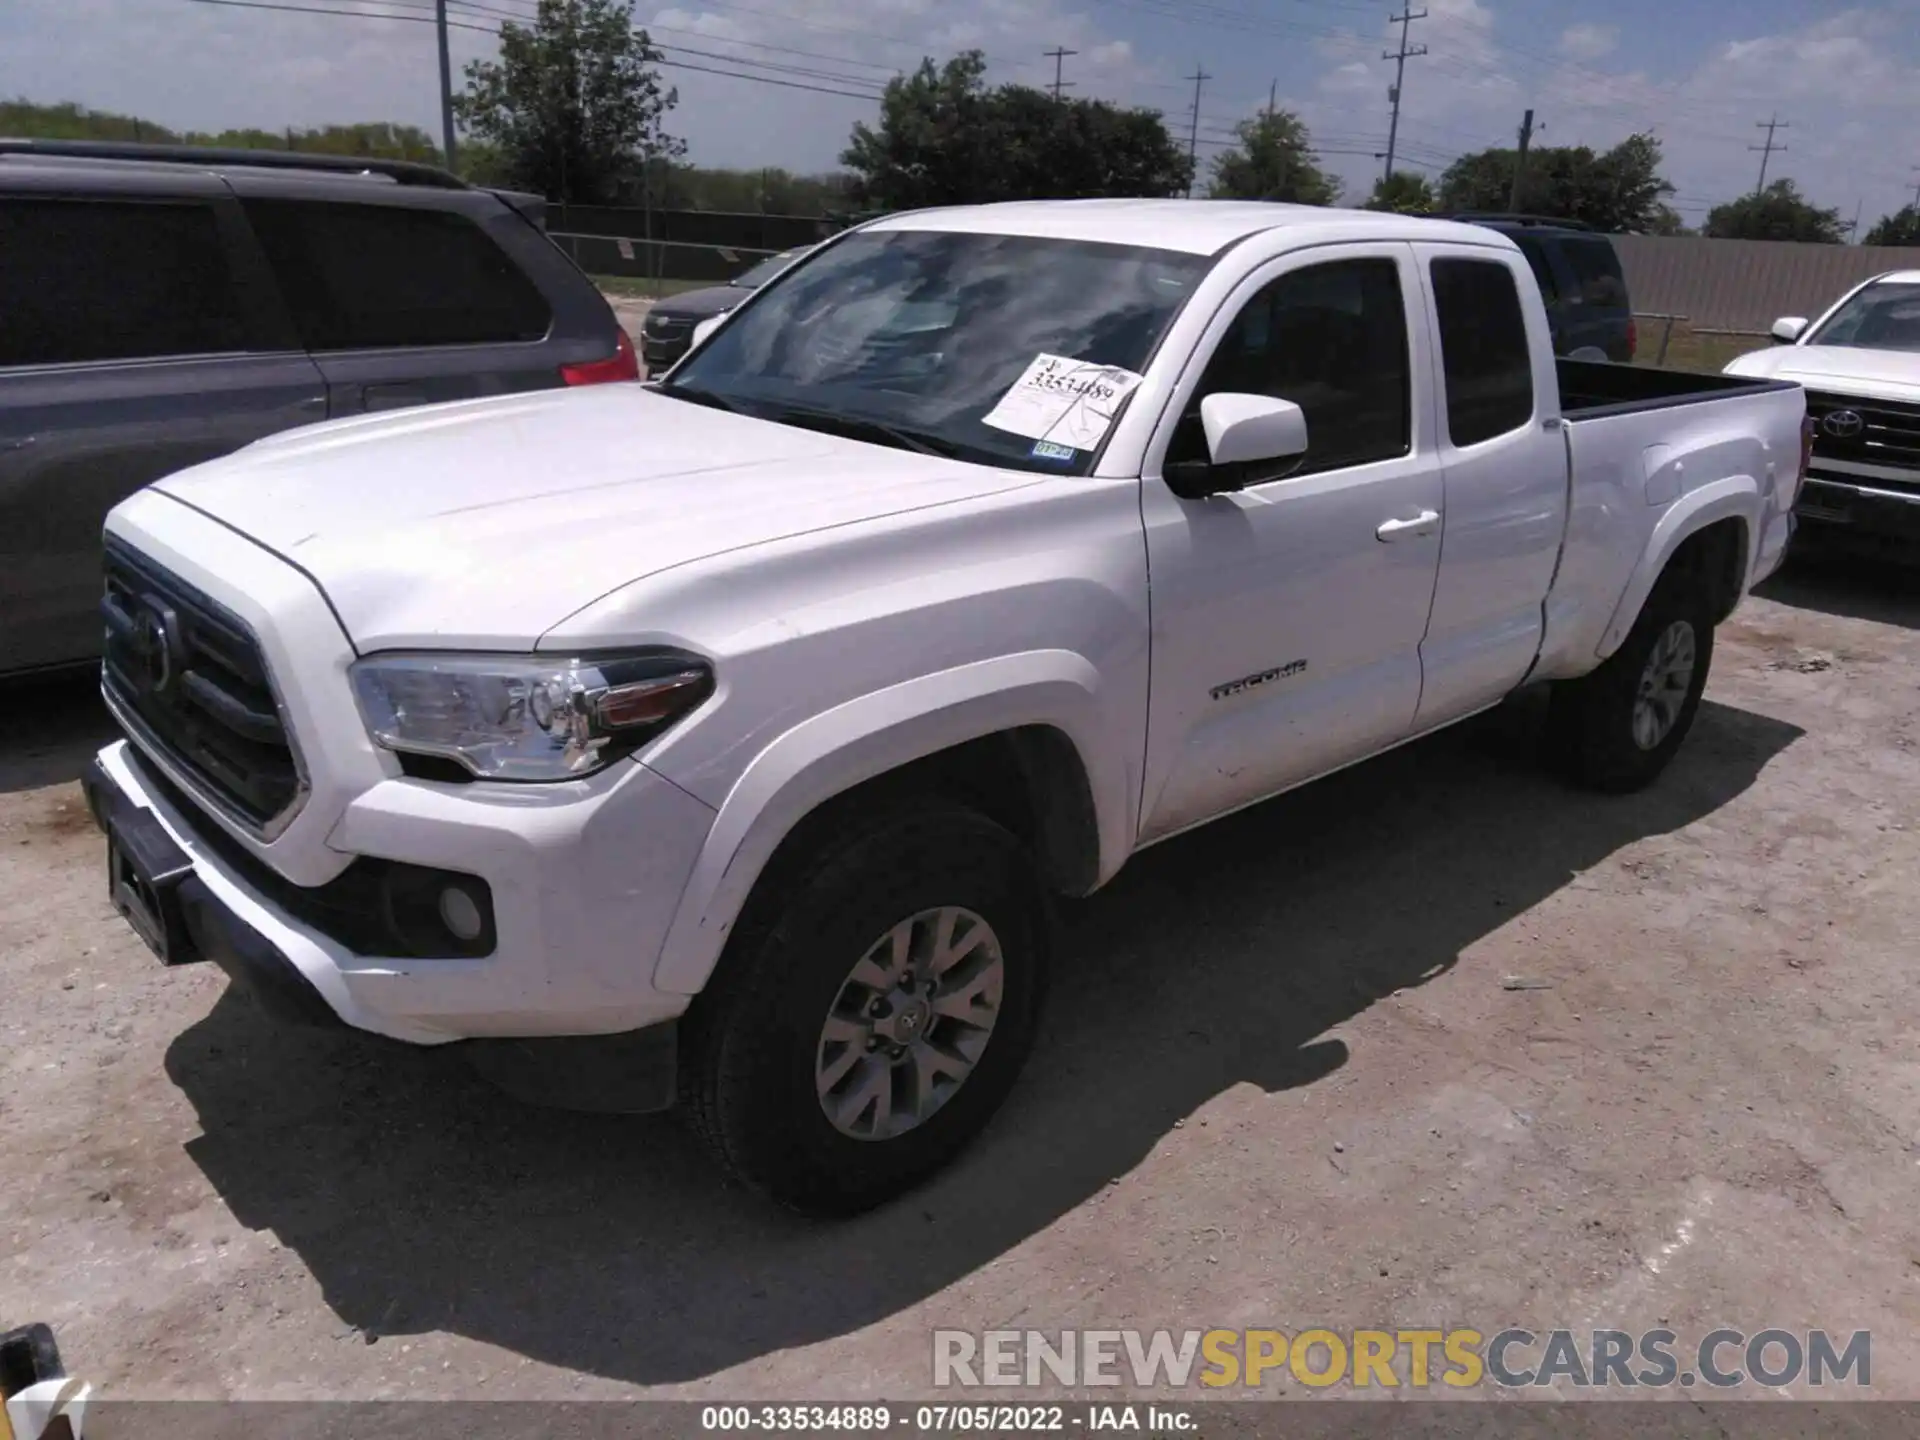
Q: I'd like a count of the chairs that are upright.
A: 0